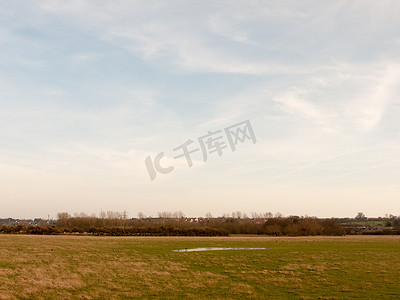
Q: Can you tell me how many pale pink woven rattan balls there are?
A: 0